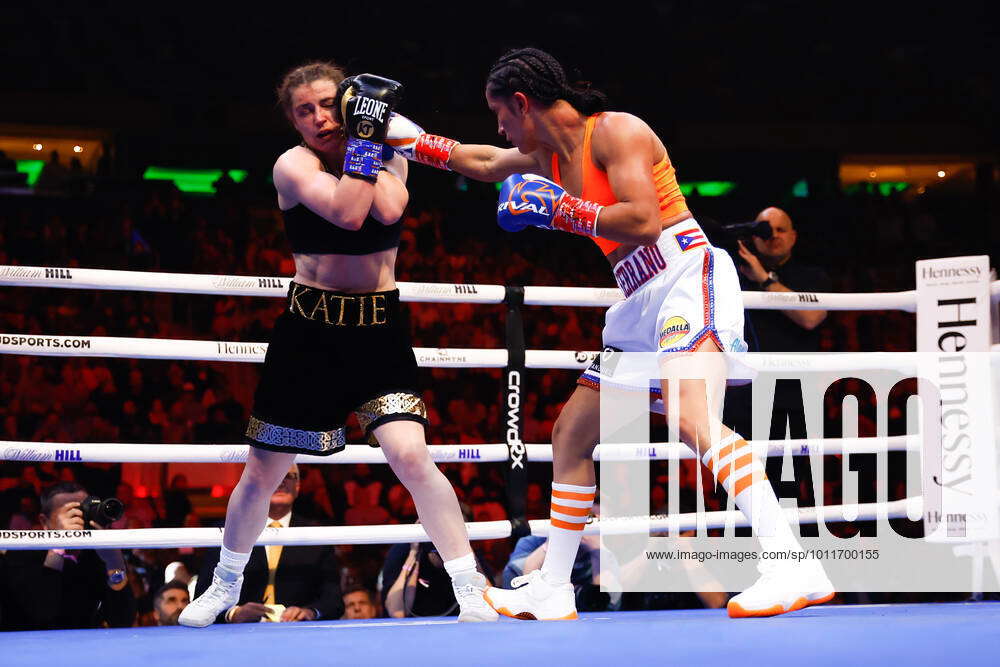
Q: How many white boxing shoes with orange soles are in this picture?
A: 2